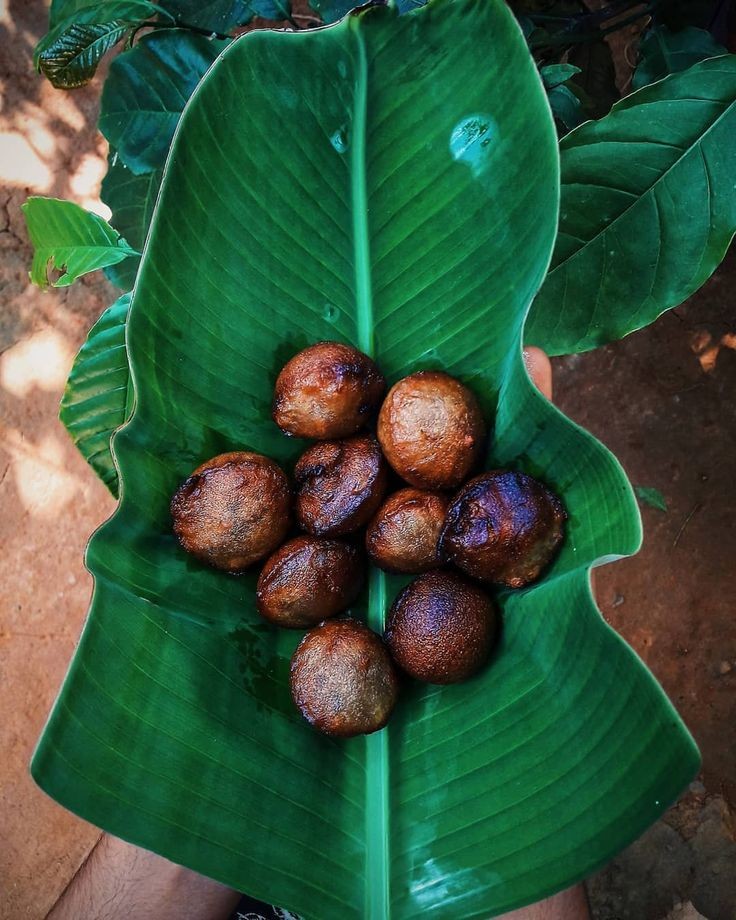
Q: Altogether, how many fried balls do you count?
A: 9